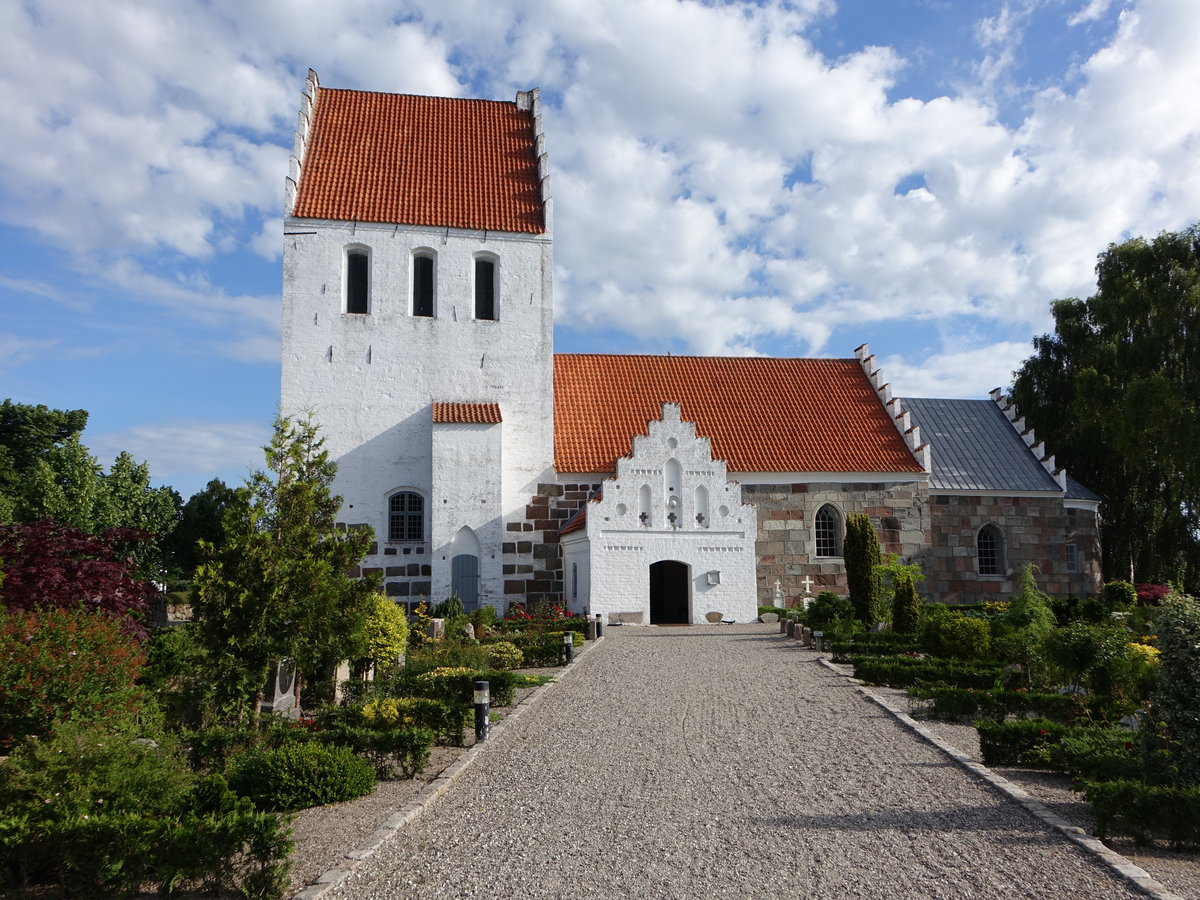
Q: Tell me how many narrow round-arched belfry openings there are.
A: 3